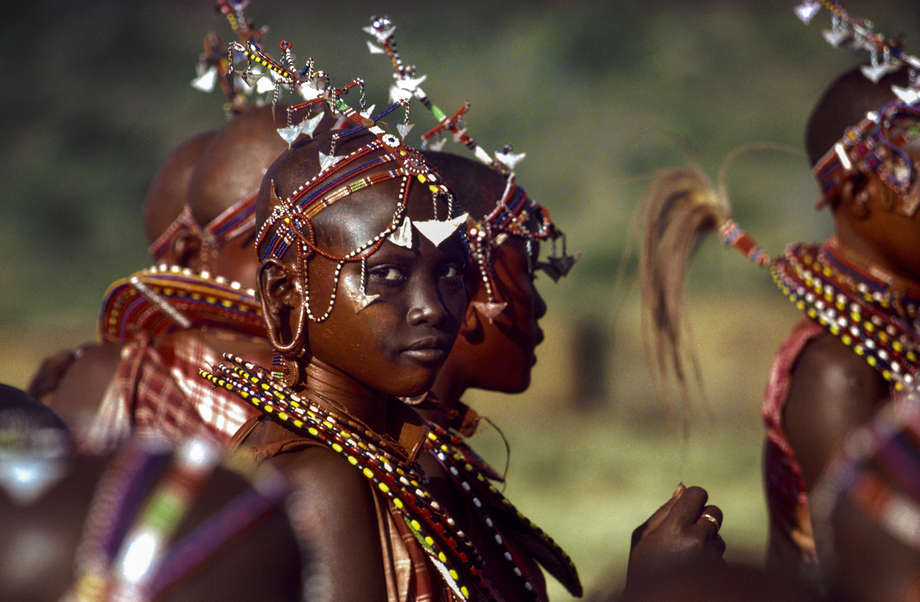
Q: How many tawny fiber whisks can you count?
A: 1